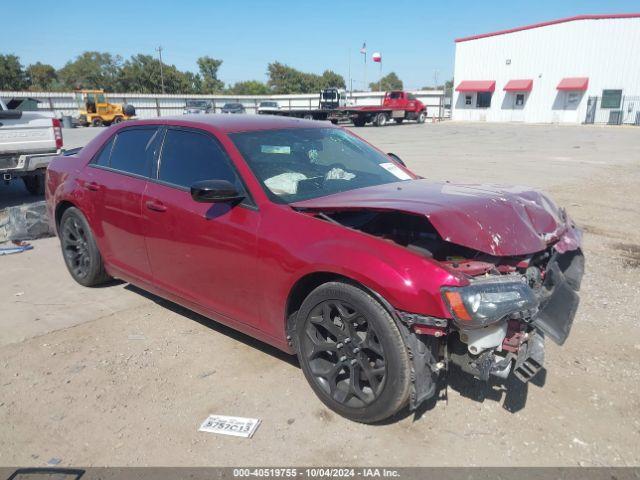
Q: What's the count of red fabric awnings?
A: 3